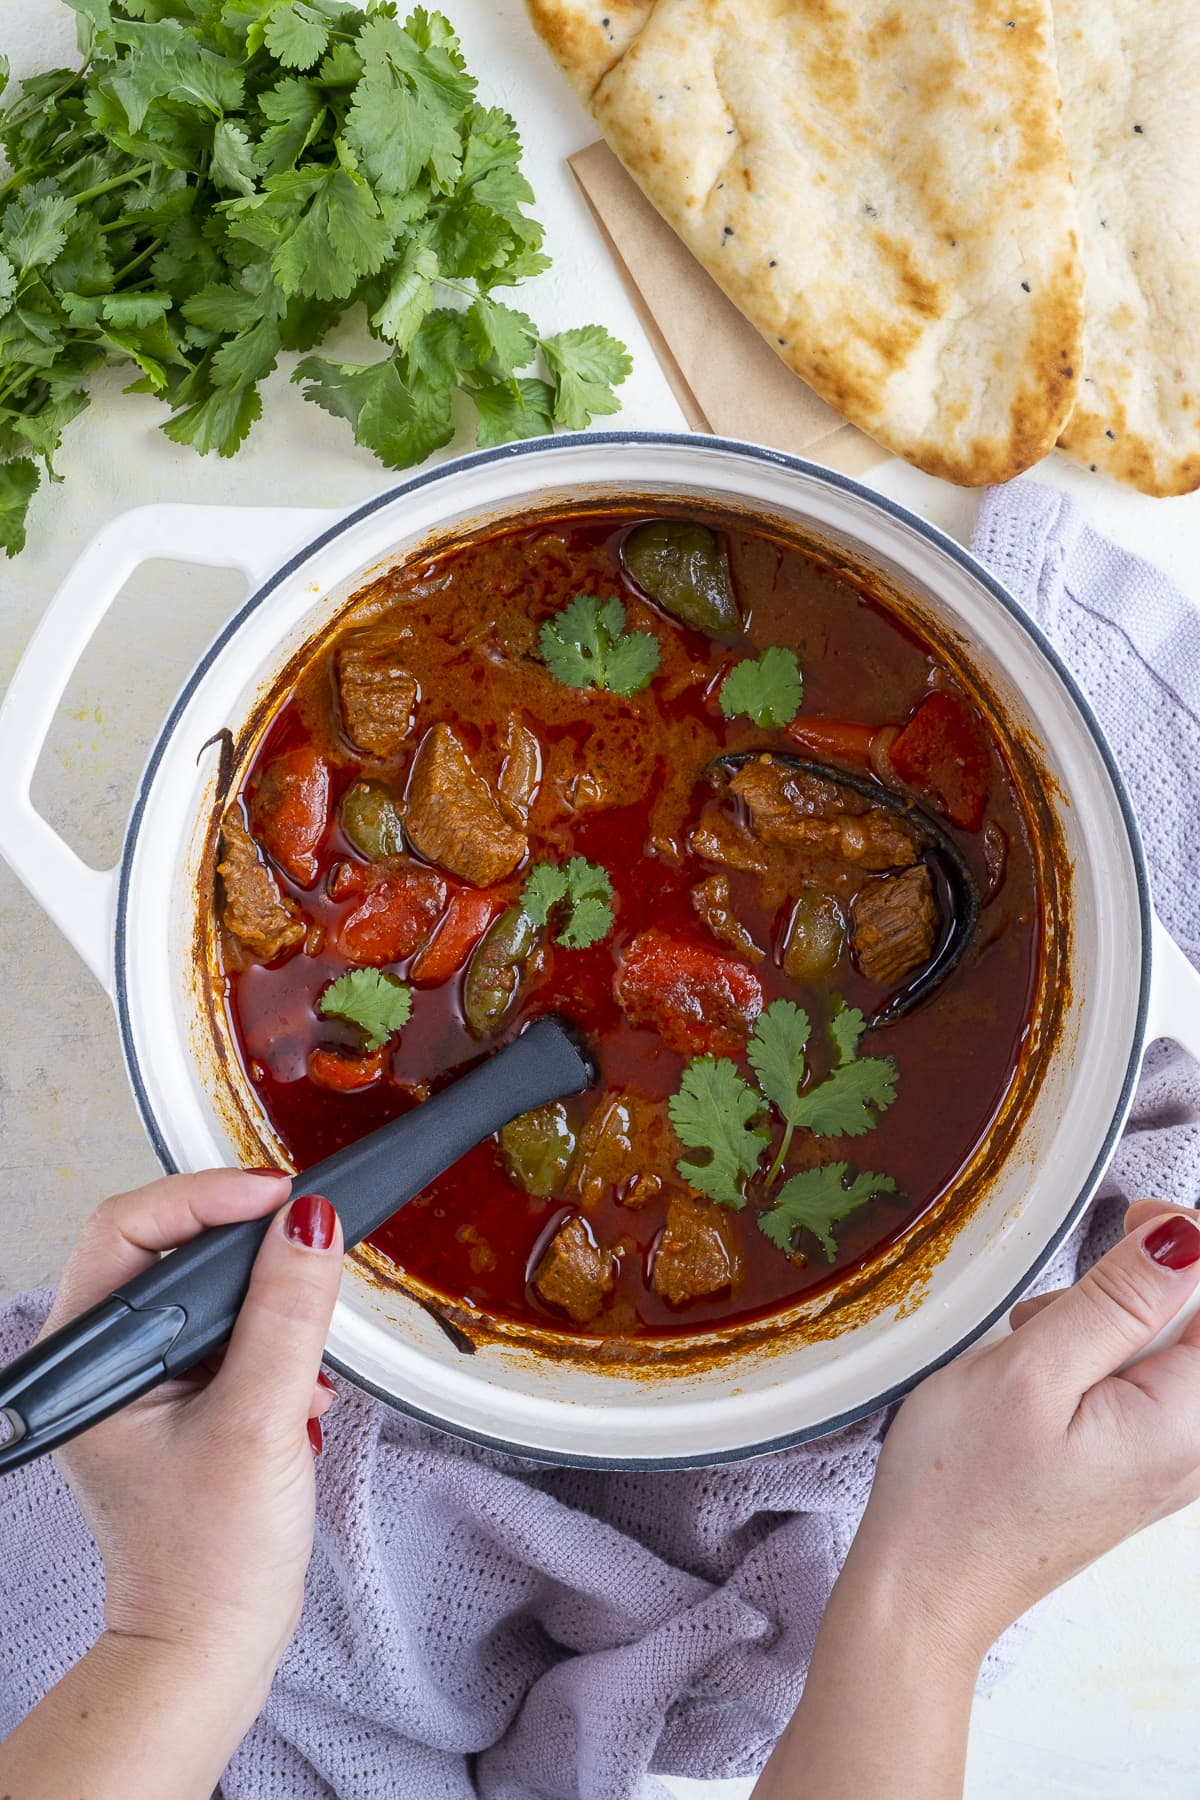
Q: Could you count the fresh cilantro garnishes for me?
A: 5